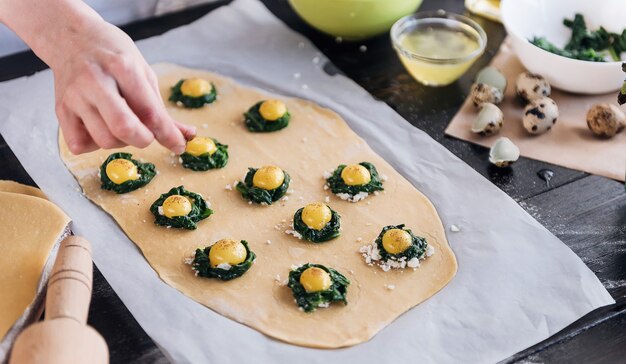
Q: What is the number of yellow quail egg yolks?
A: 11